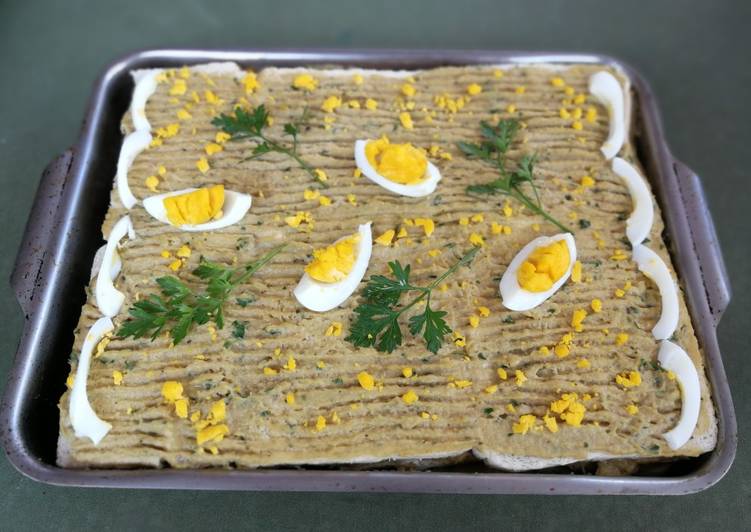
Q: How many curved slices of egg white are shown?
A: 8